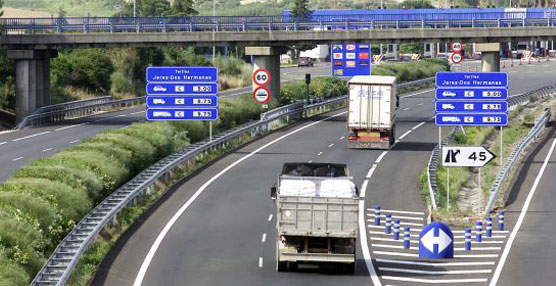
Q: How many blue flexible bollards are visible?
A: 8